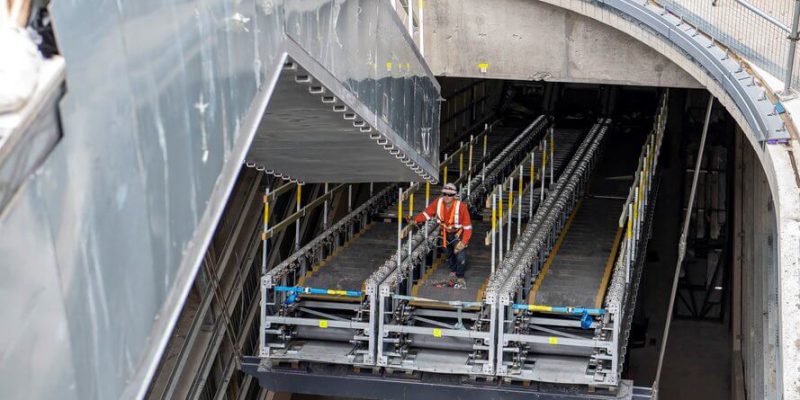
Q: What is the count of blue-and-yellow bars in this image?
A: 2